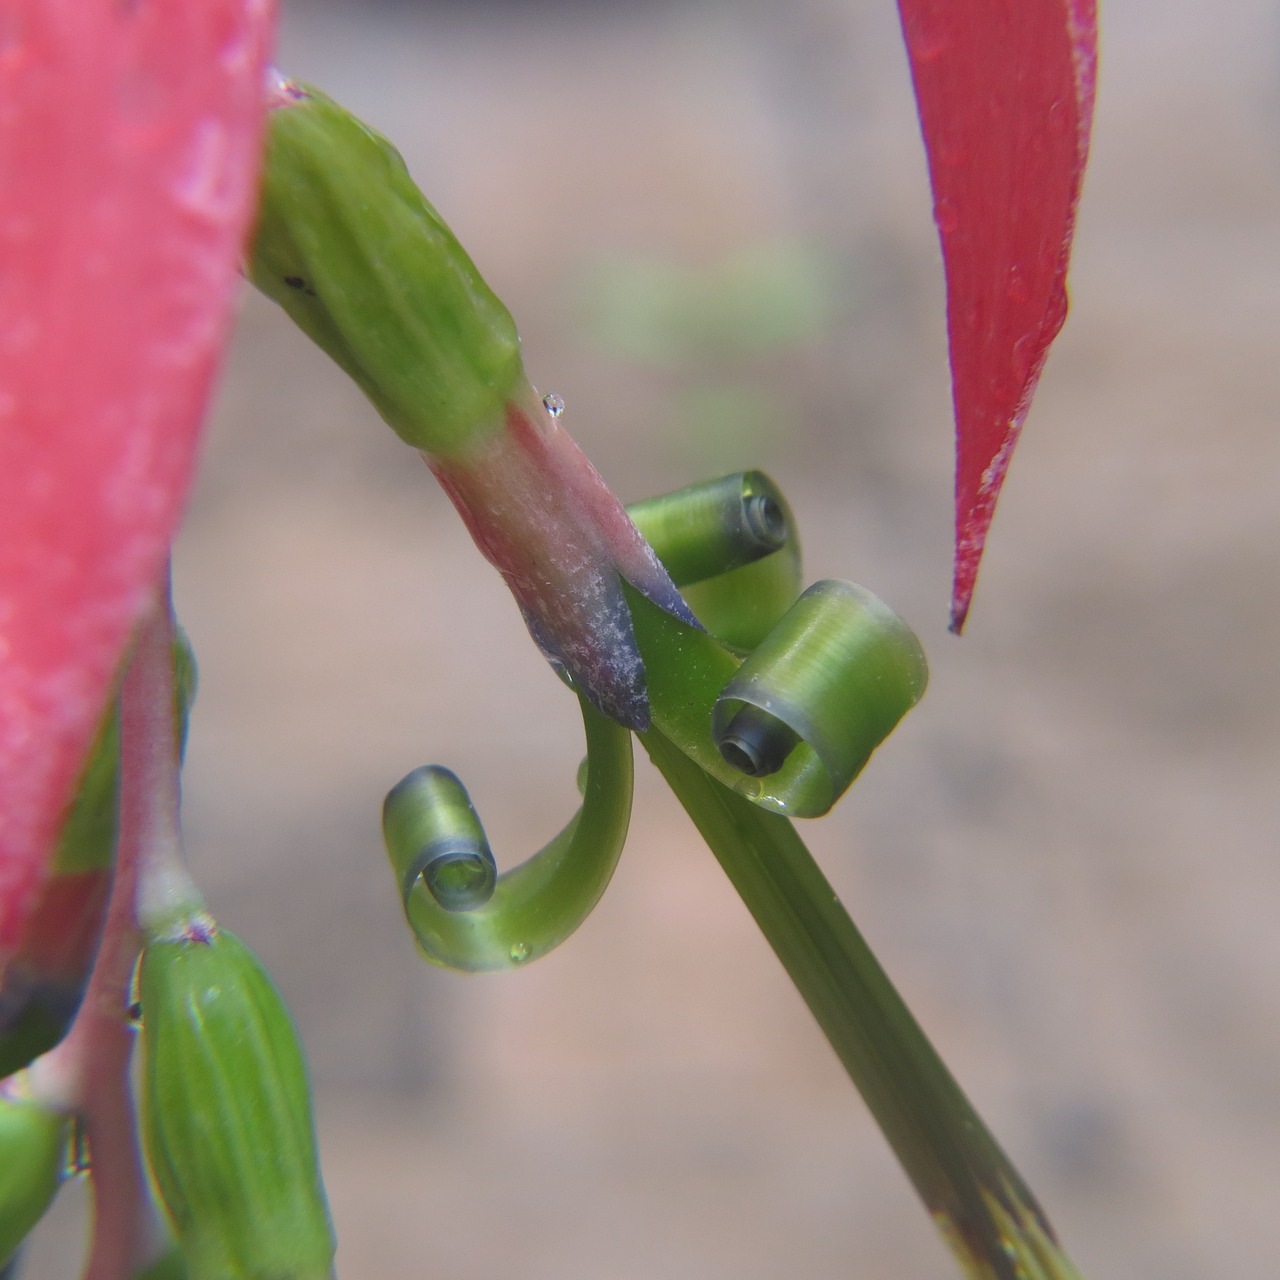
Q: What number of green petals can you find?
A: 3